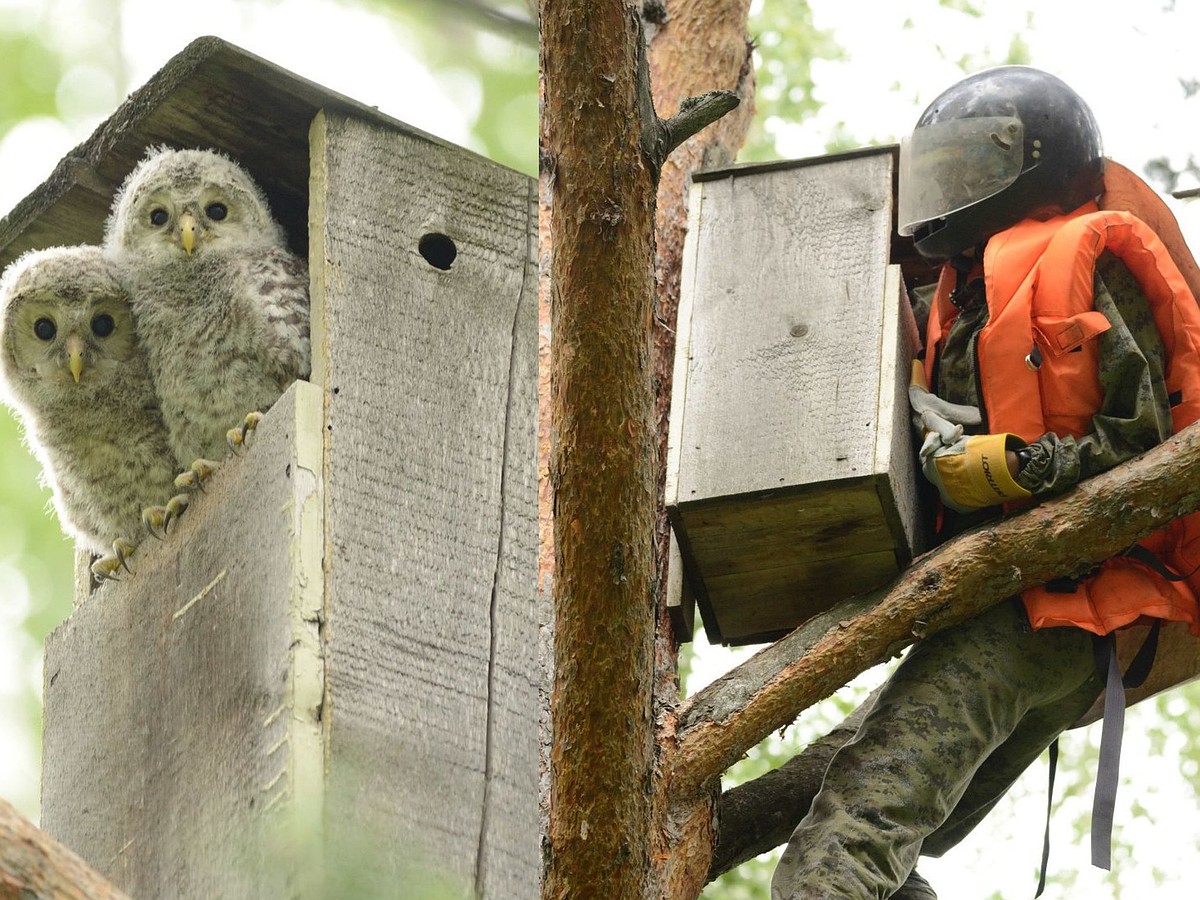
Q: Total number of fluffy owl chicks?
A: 2